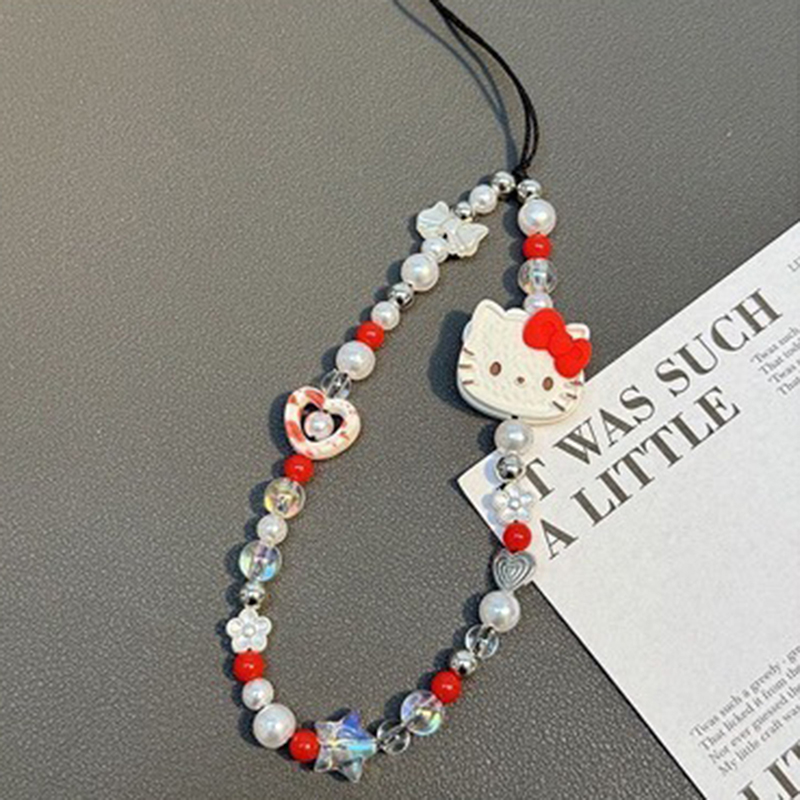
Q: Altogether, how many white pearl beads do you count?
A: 13